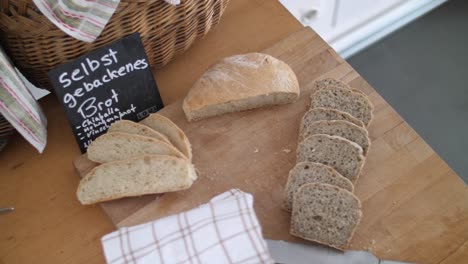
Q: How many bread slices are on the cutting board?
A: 11